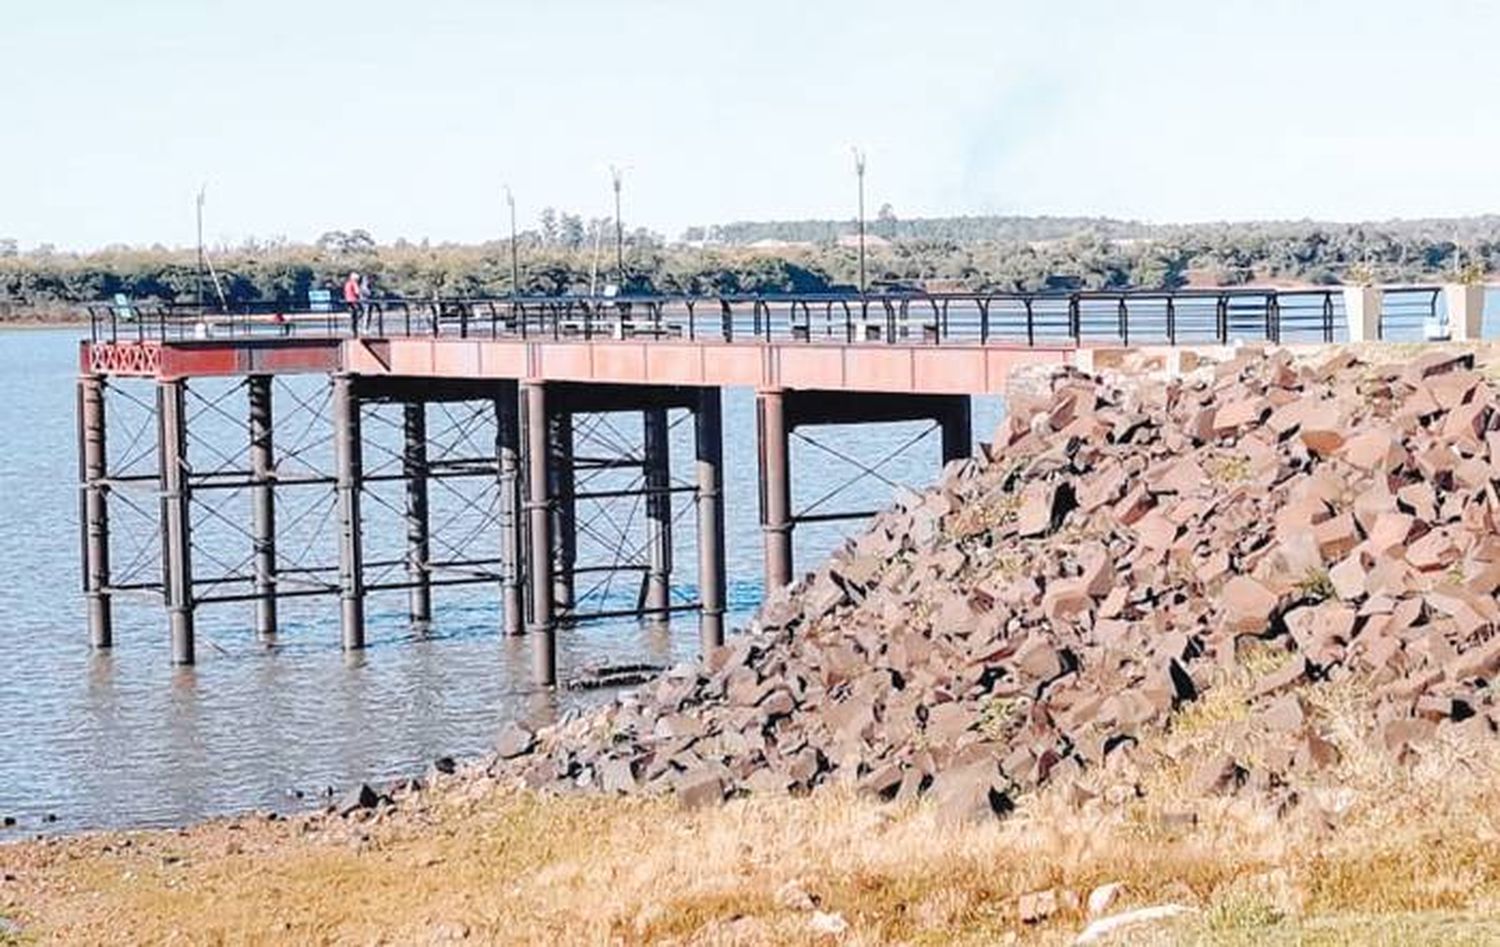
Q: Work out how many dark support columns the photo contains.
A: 12